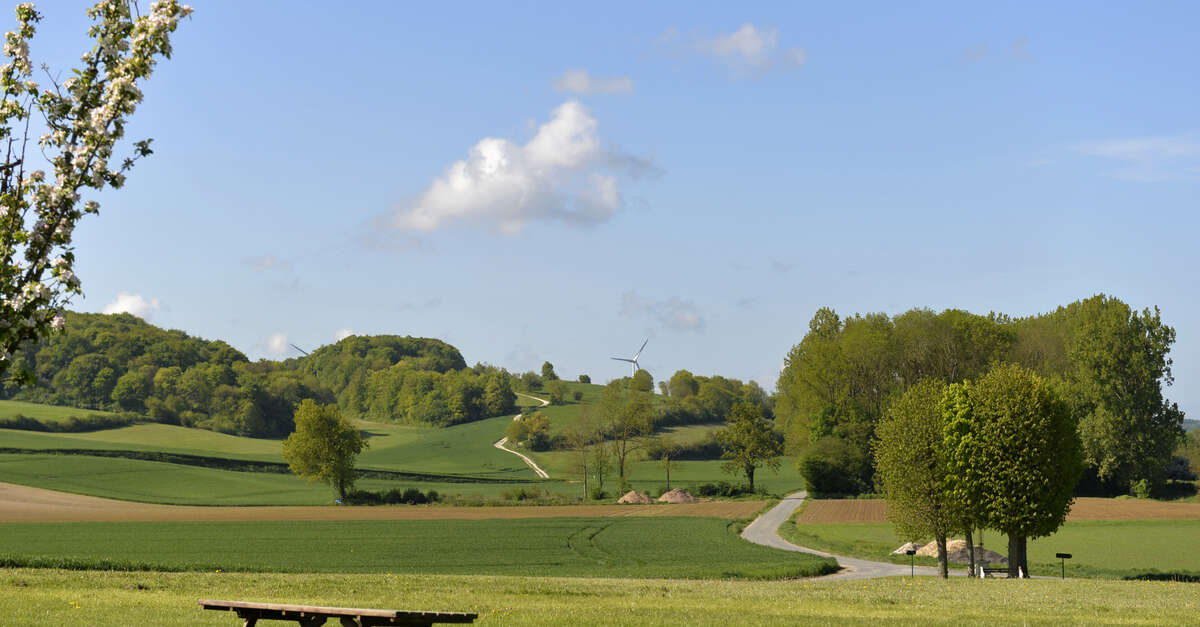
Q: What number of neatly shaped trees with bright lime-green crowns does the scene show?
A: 3